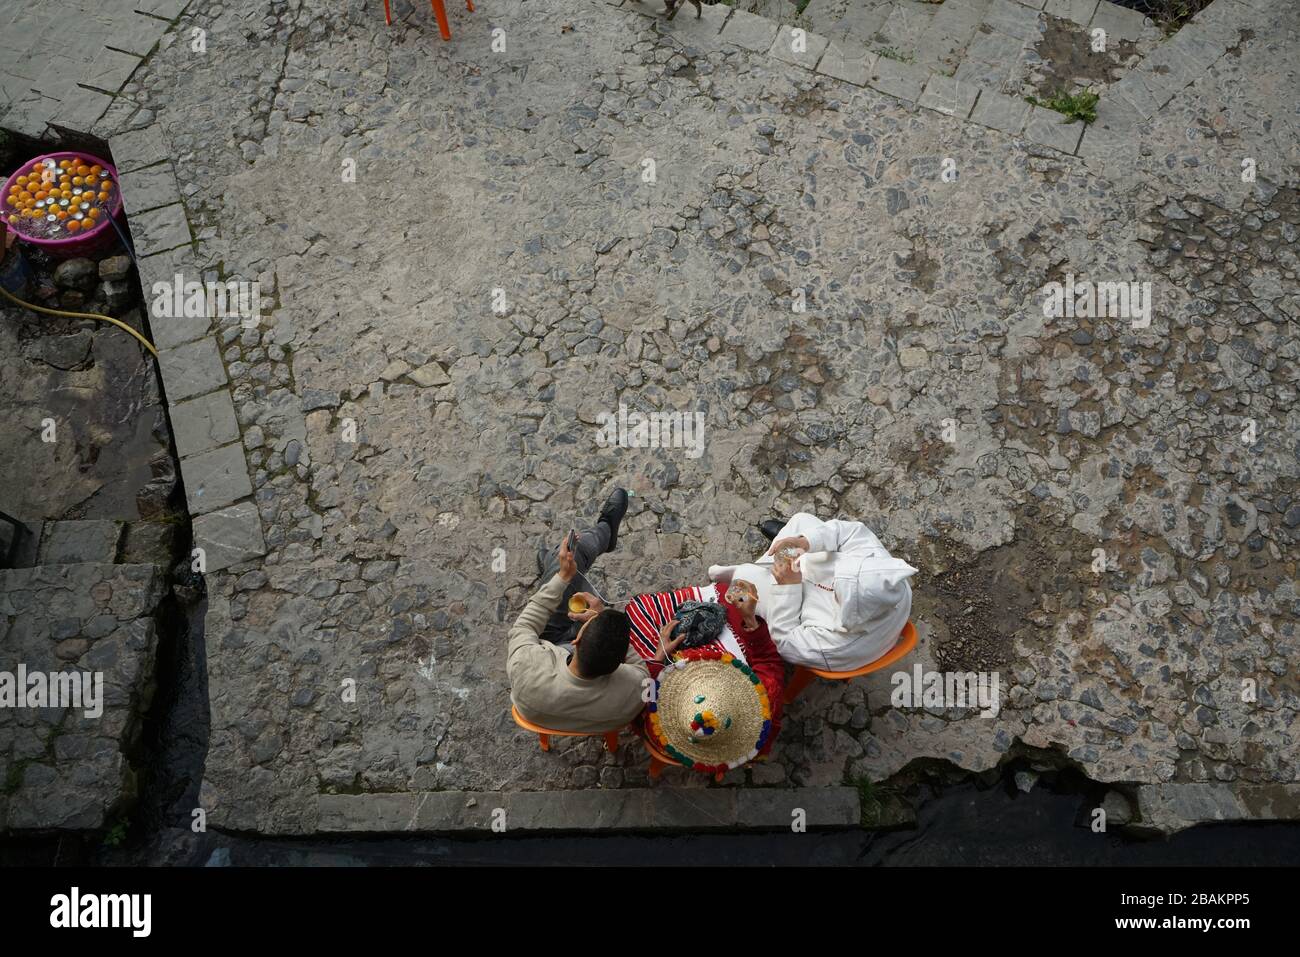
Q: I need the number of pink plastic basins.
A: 1